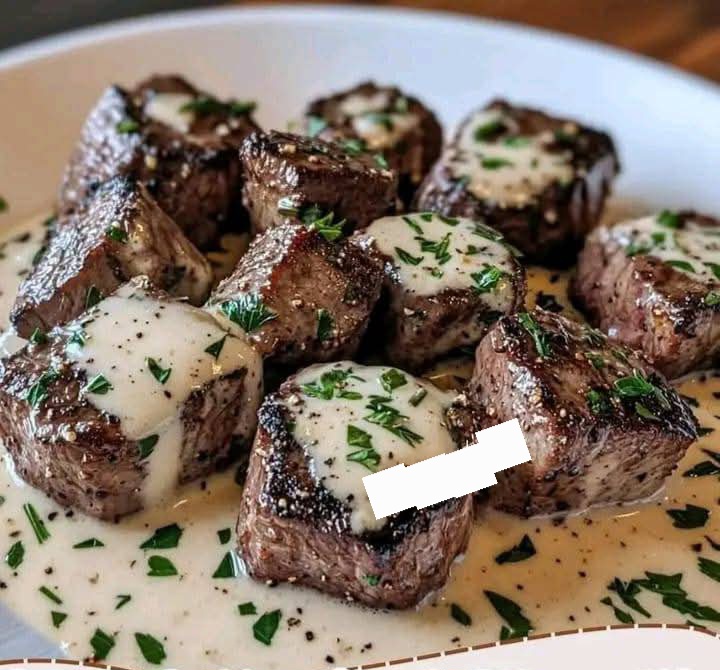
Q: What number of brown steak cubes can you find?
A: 11